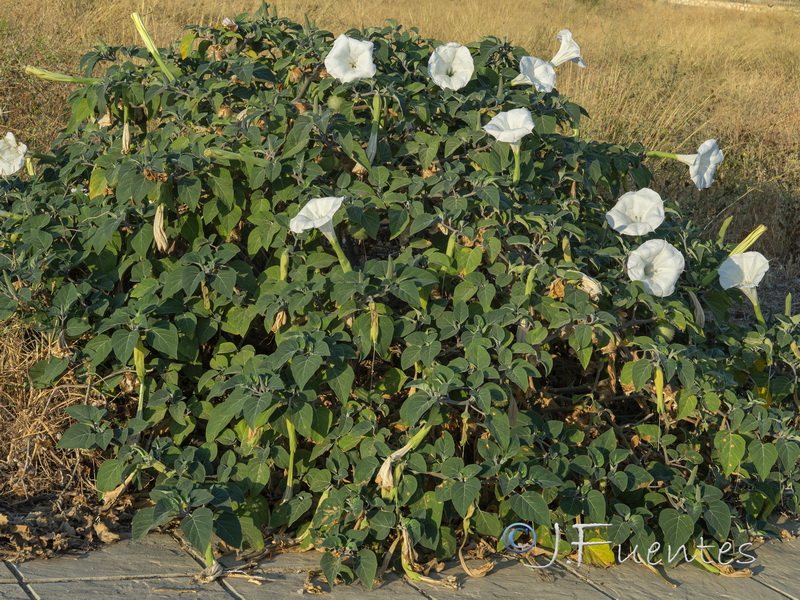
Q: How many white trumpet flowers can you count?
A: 11